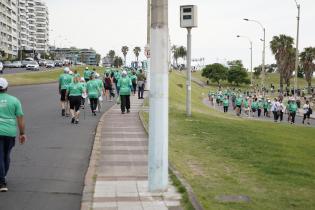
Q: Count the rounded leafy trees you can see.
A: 2